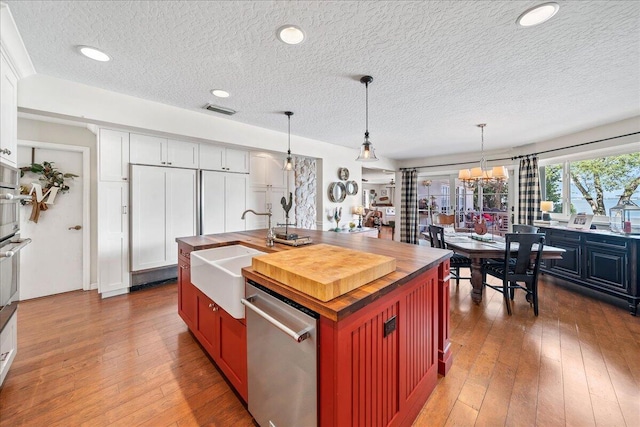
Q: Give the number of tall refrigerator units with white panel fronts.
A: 2